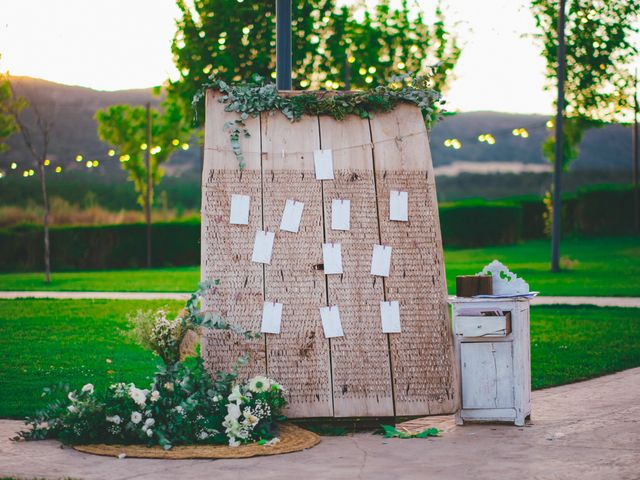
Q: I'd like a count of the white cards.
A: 11